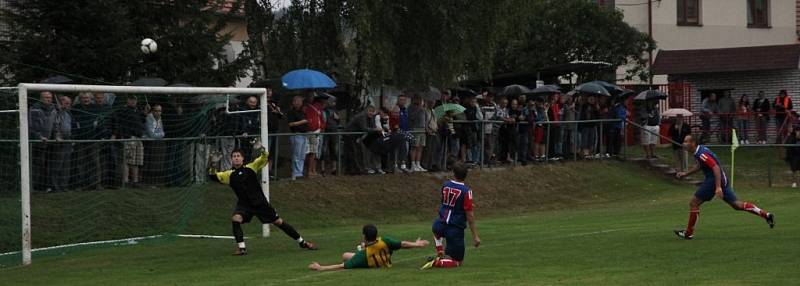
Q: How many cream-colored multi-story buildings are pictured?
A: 1